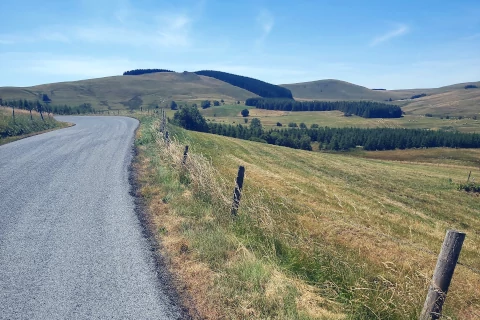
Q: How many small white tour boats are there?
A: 0